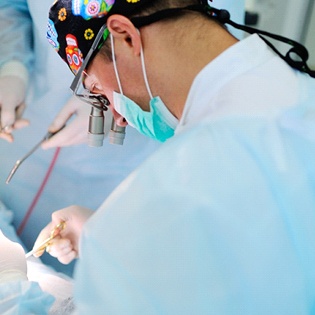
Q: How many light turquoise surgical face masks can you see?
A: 1